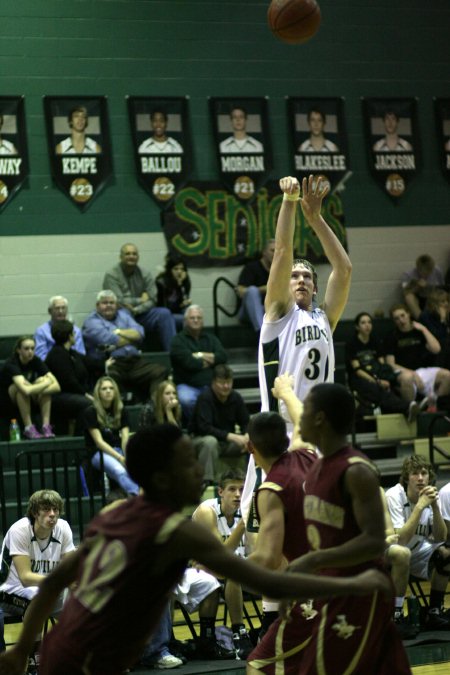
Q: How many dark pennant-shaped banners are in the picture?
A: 7